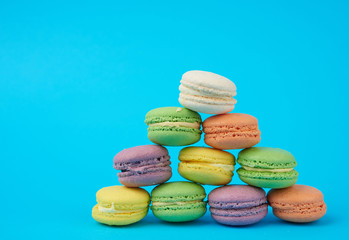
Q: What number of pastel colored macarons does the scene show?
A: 10